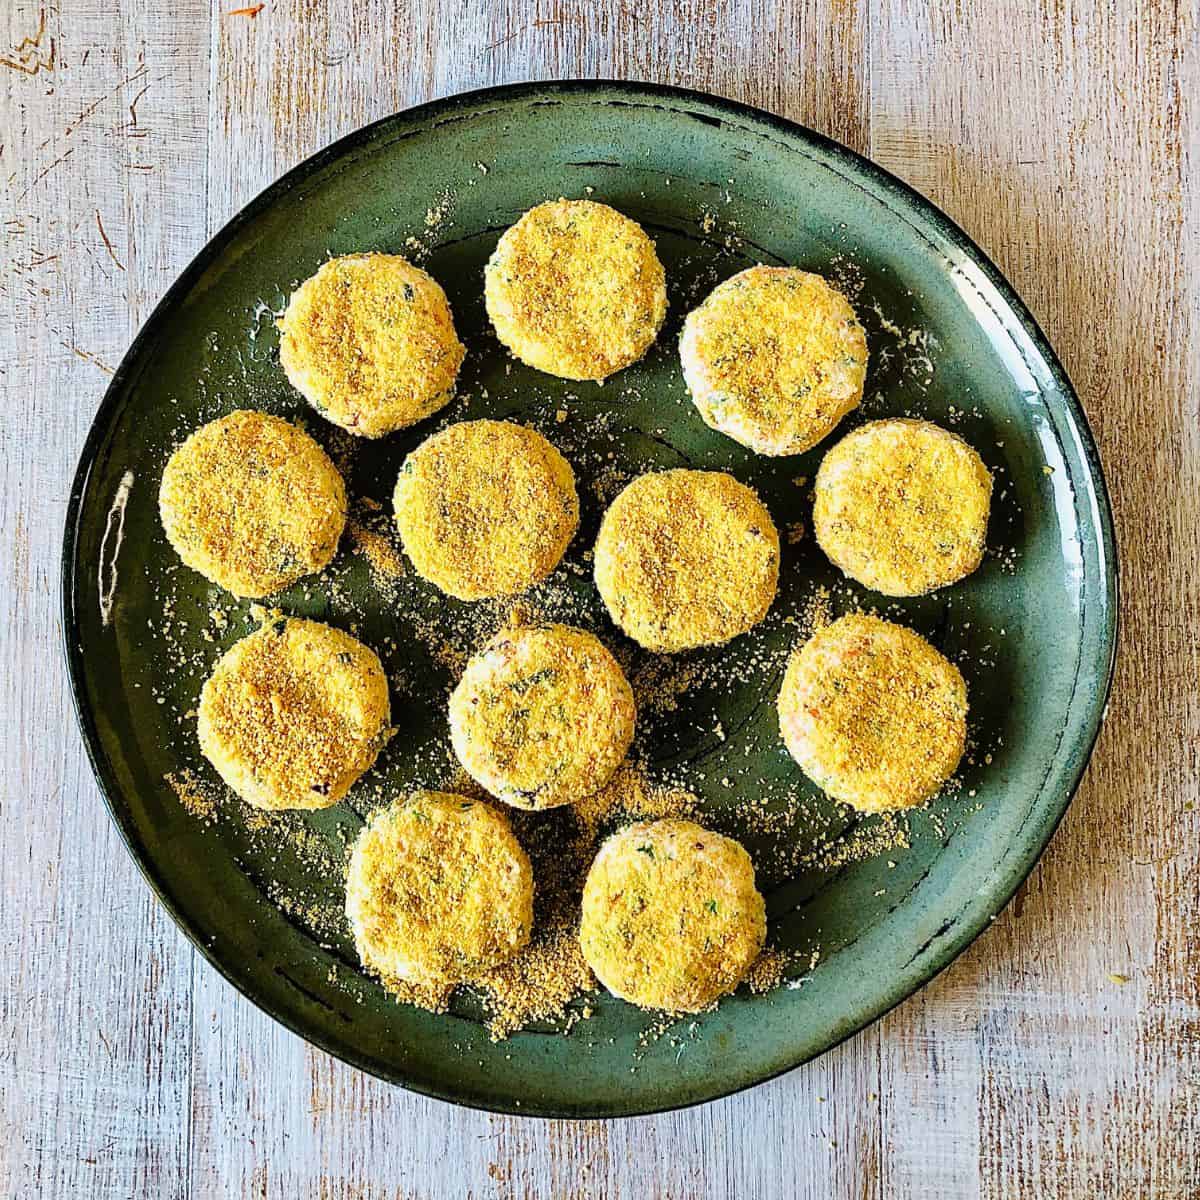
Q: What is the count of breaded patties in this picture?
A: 12